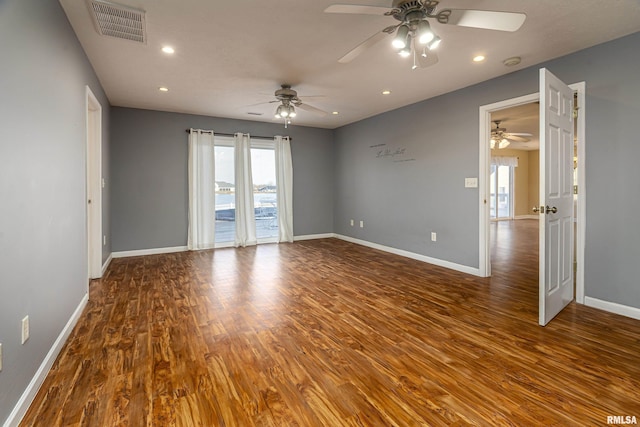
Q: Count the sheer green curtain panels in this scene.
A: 0